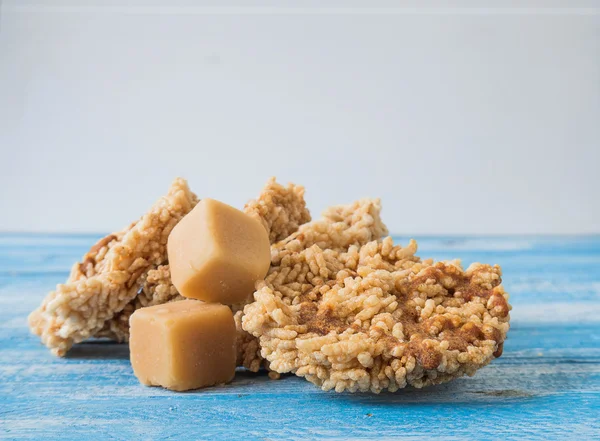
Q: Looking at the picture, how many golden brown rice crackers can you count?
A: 4